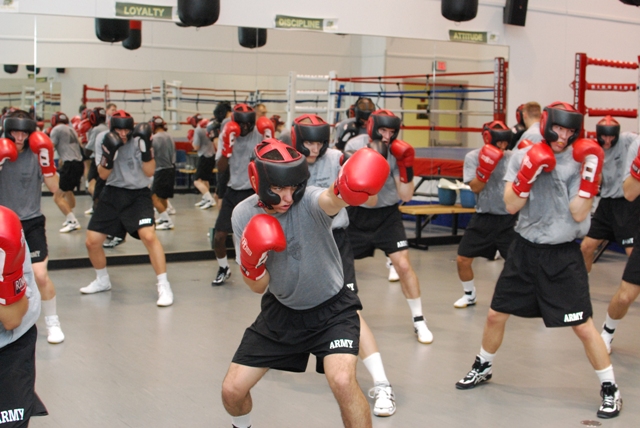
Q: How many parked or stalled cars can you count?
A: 0